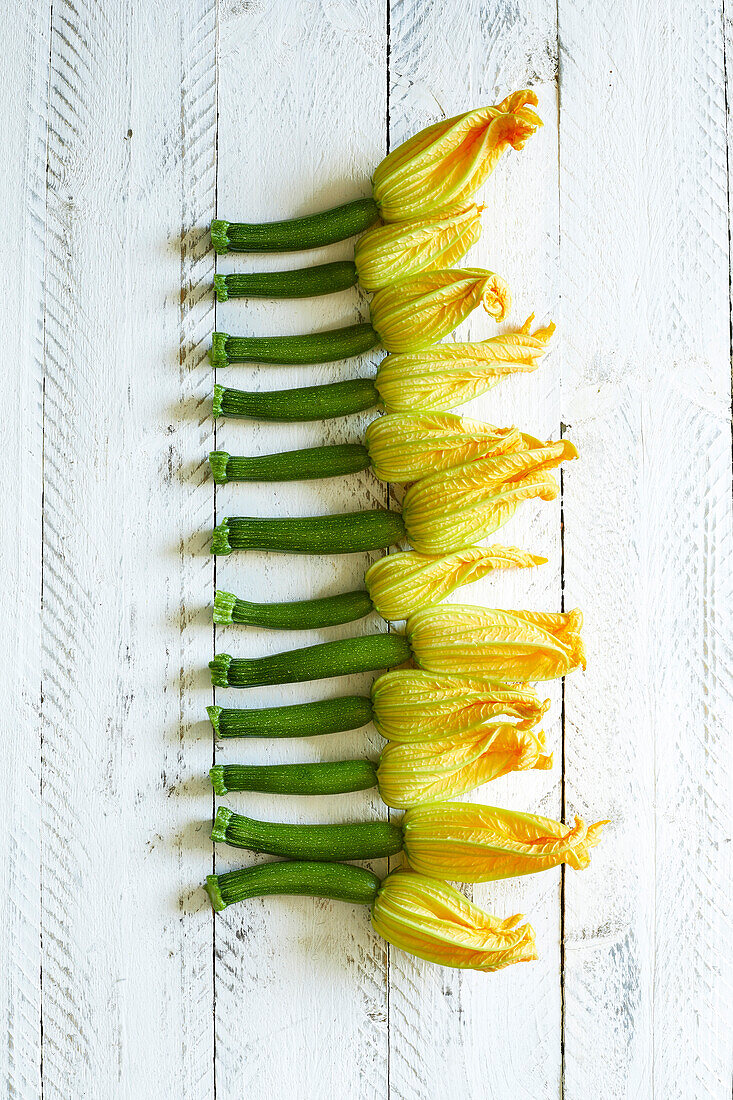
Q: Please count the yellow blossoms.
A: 12